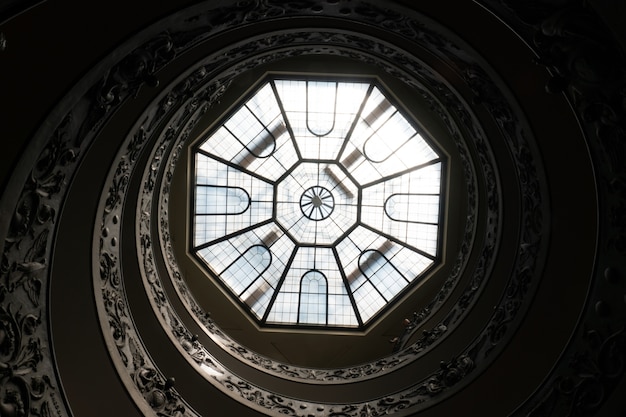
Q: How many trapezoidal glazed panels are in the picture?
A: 8